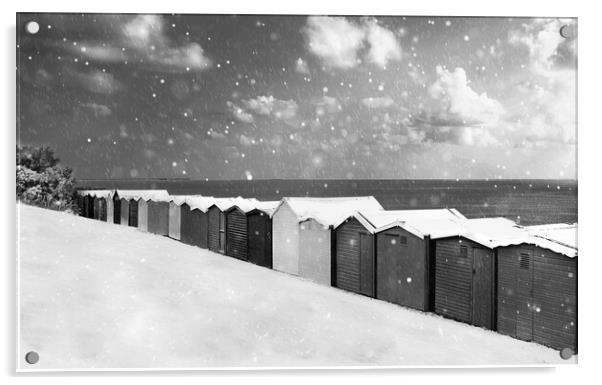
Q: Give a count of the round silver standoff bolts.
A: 4